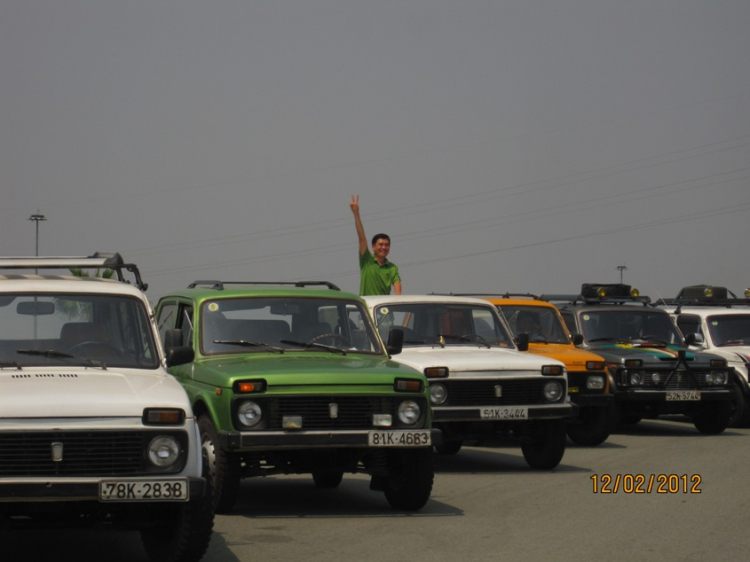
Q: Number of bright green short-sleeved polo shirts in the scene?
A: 1